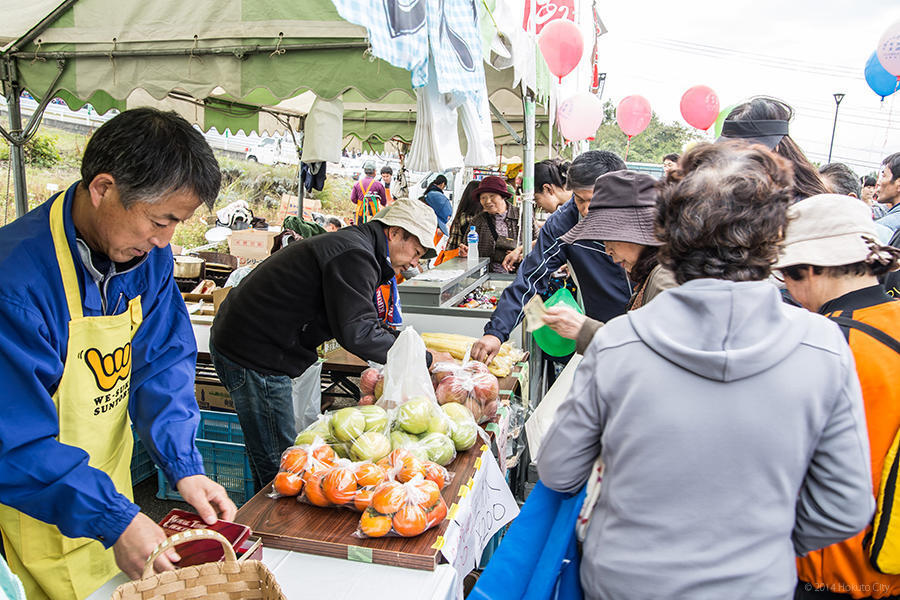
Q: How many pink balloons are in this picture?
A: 5